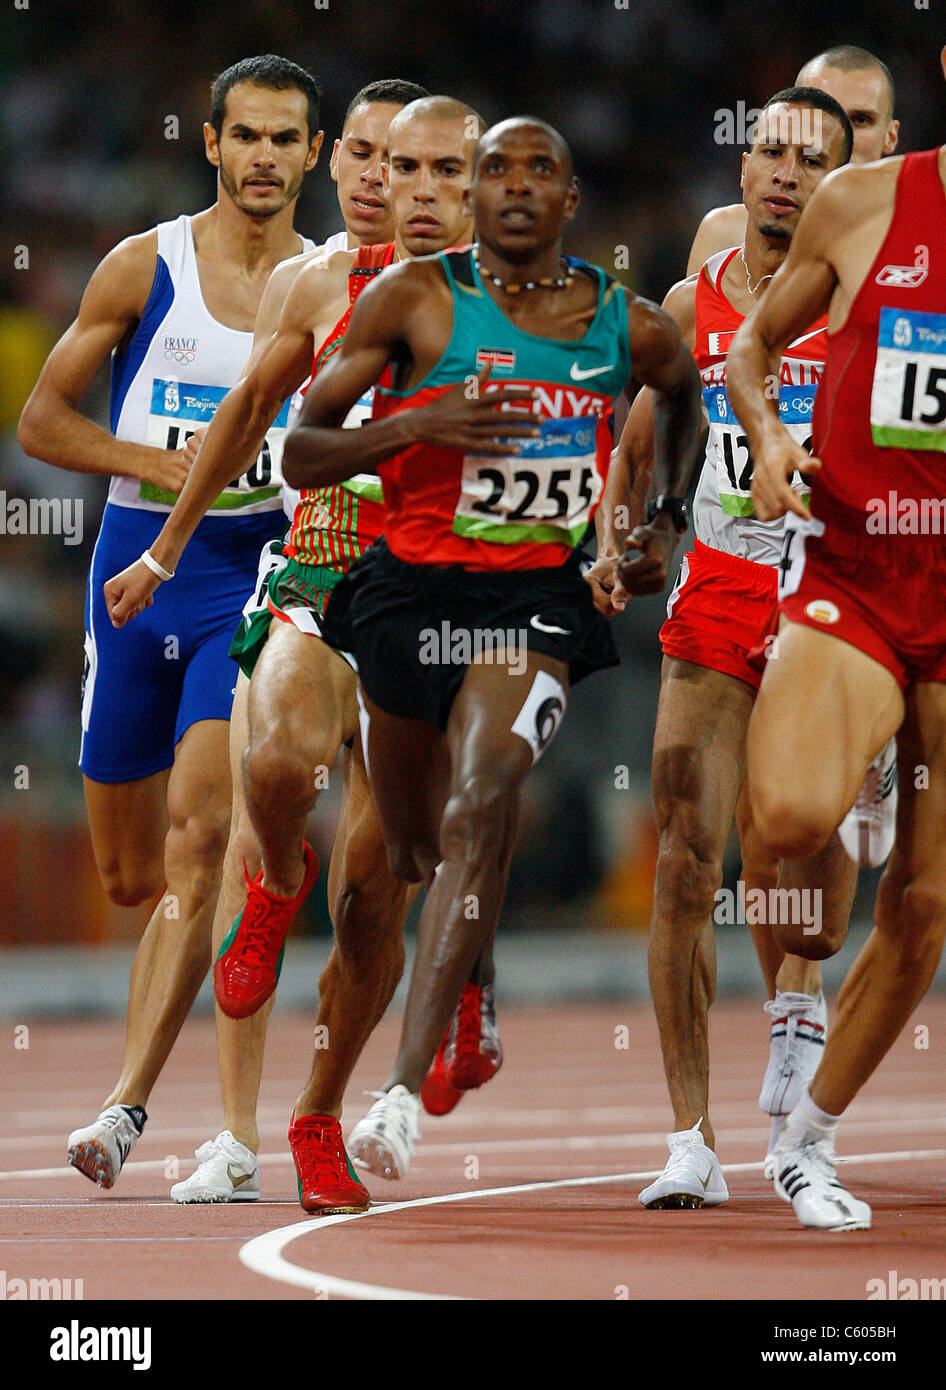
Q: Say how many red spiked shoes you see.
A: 4